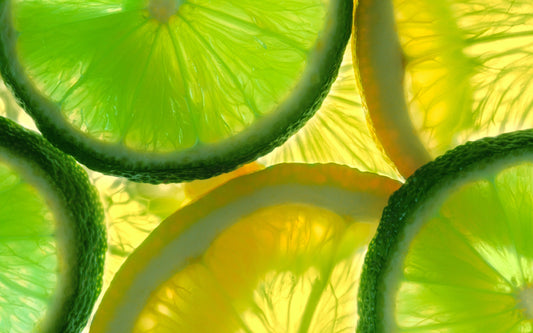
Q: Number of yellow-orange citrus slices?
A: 2